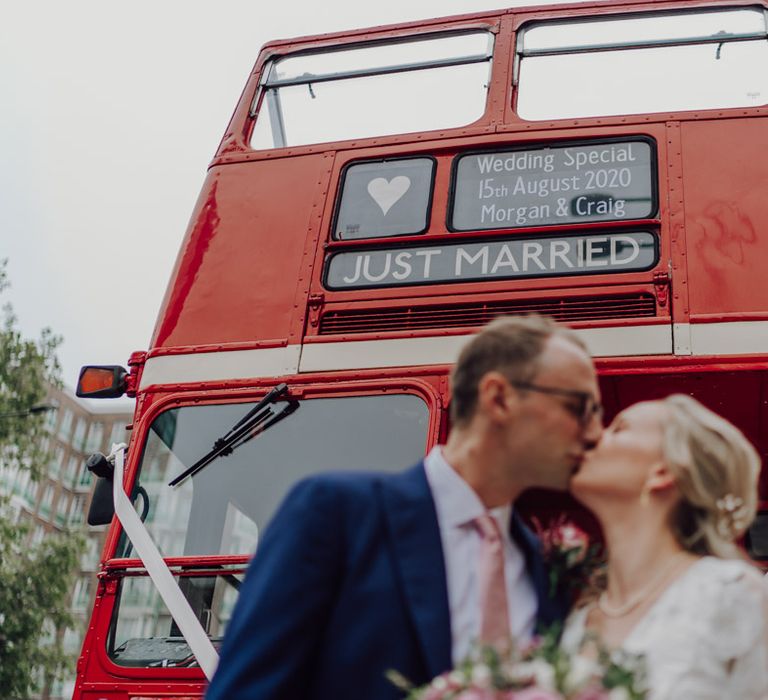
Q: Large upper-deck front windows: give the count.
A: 2